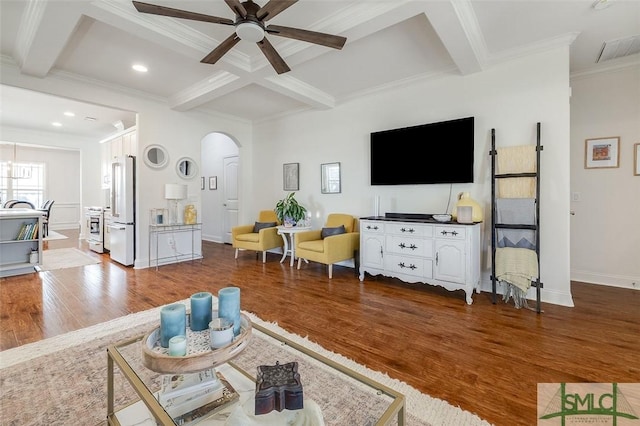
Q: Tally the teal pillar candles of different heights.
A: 3